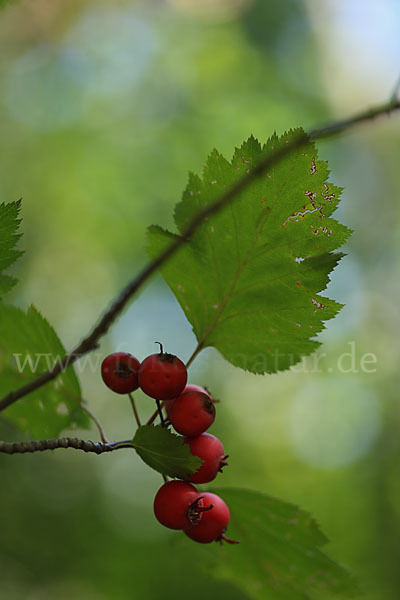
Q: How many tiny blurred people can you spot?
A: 0